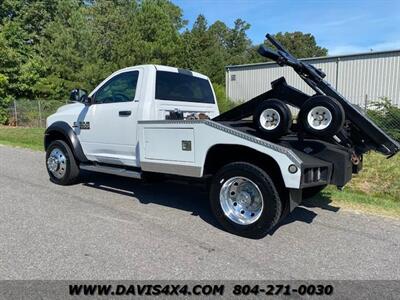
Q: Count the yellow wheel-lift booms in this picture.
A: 0